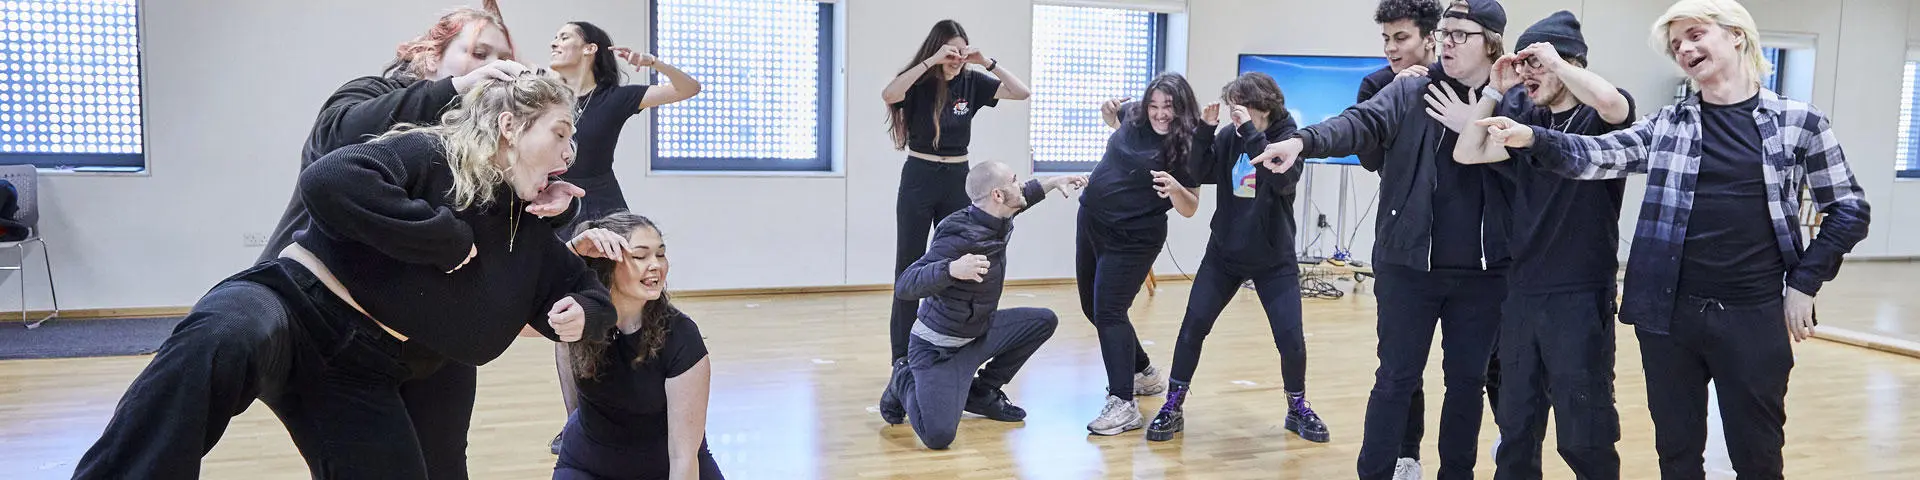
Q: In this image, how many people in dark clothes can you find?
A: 12